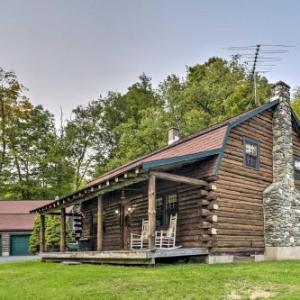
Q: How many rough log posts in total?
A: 4